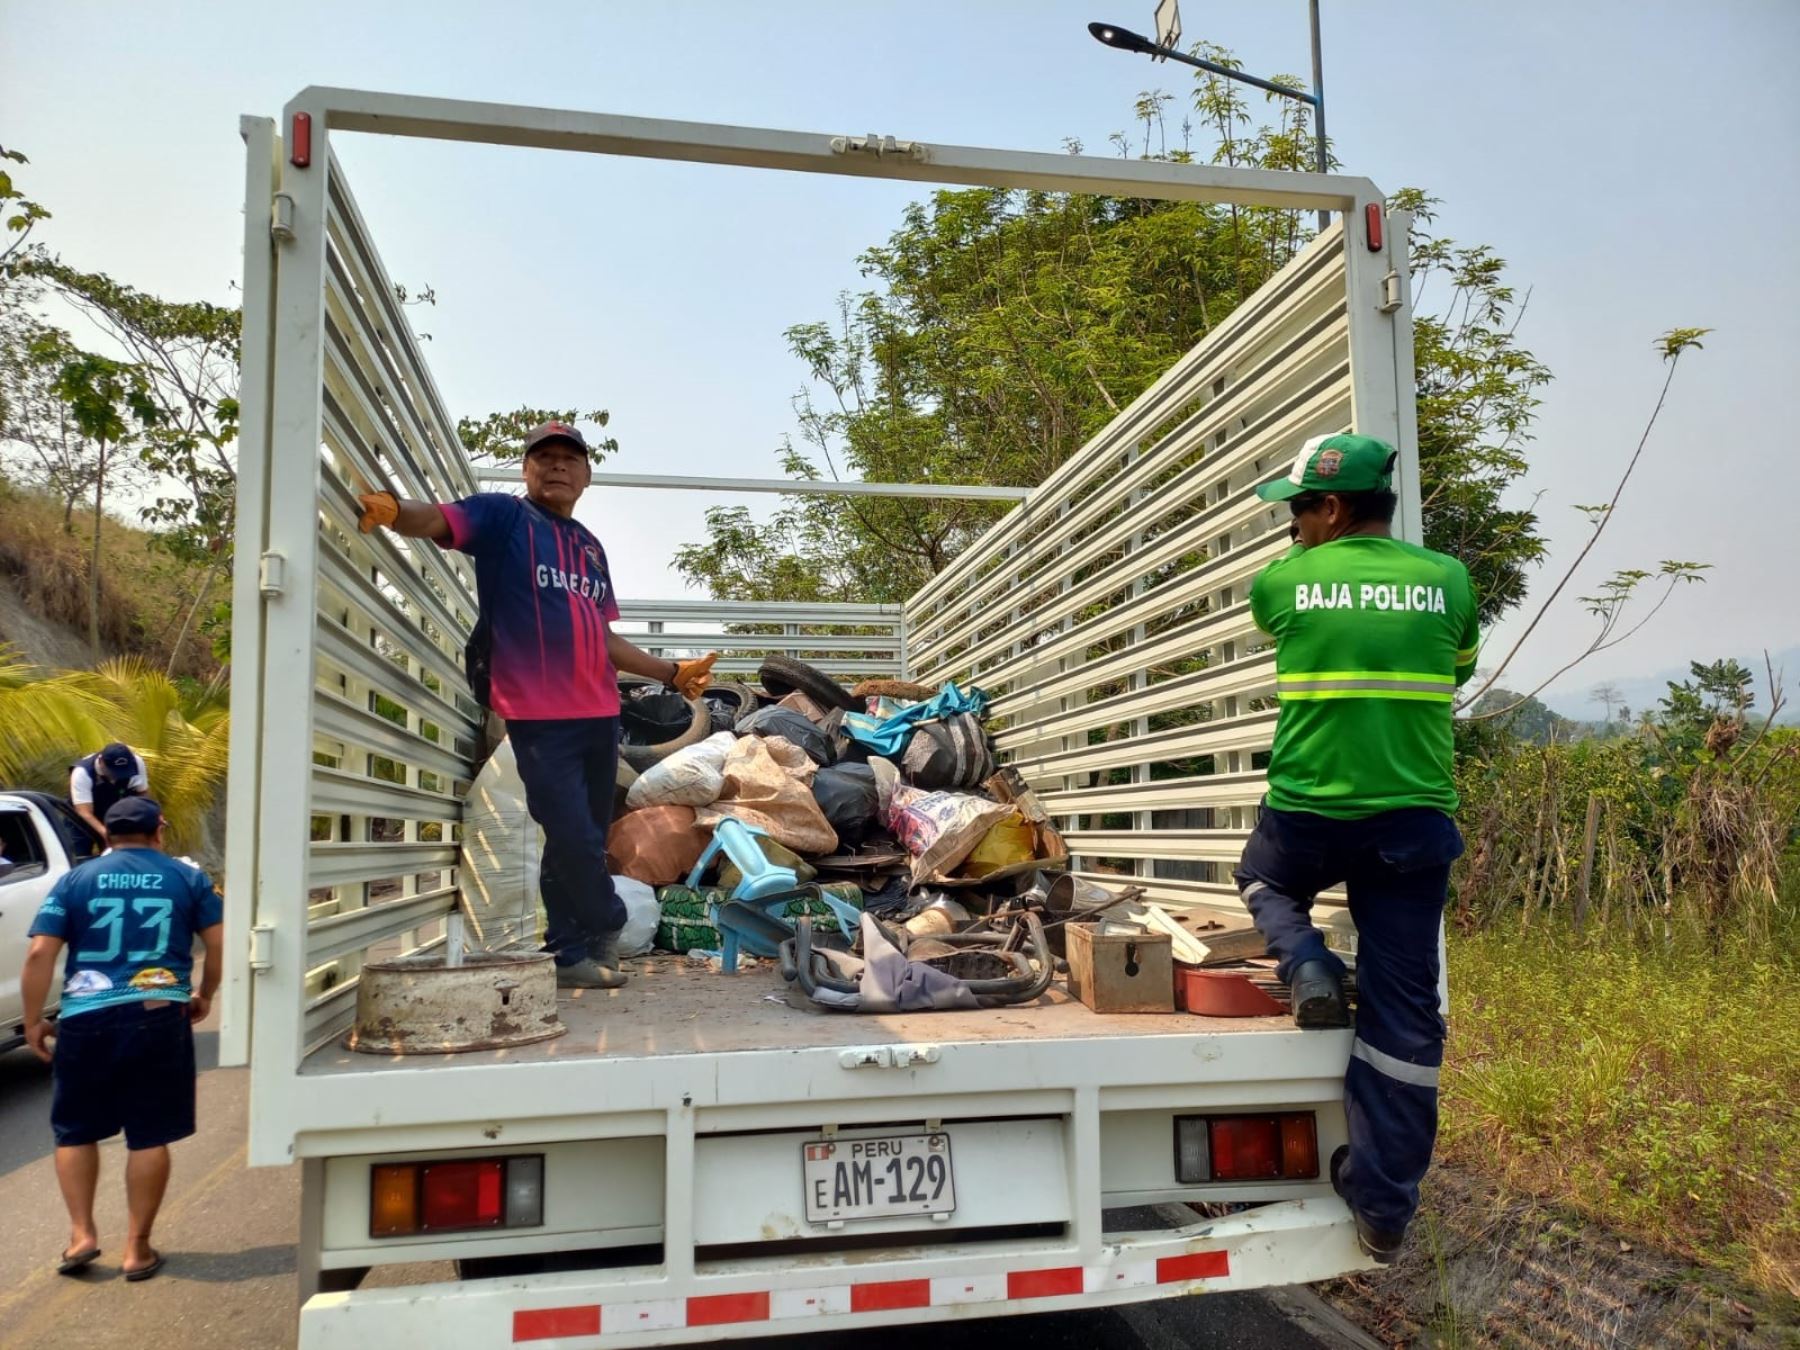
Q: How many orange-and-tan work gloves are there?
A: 2